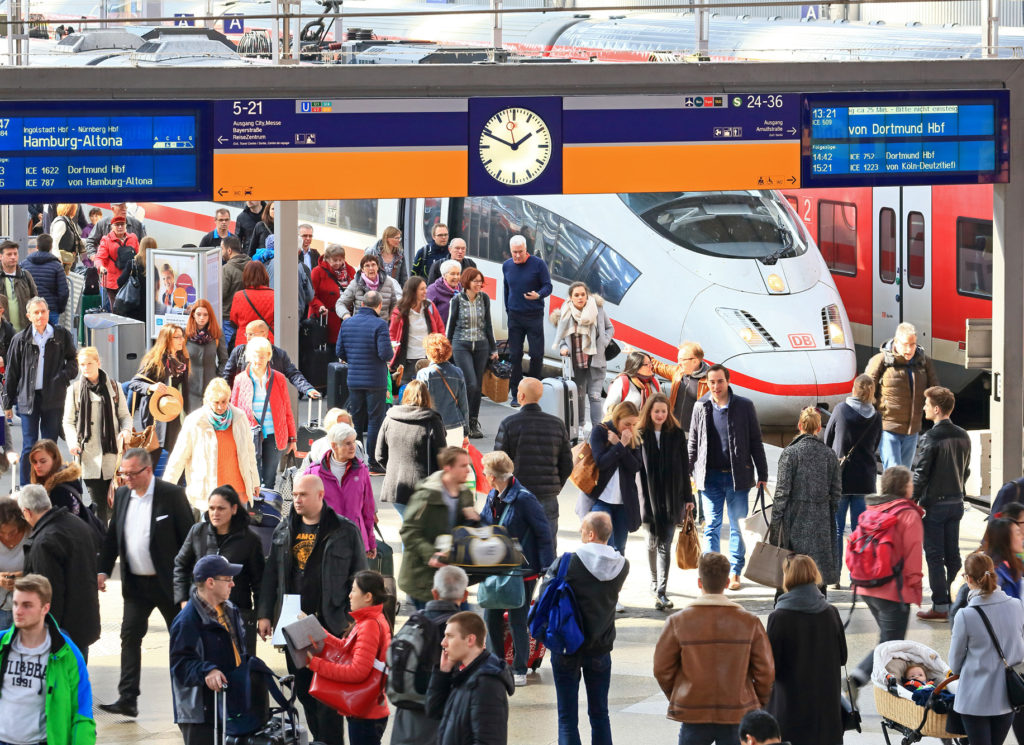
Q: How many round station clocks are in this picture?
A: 1